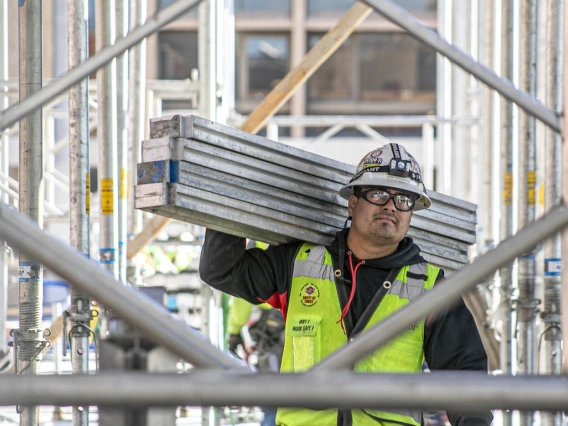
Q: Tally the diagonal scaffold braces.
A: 4